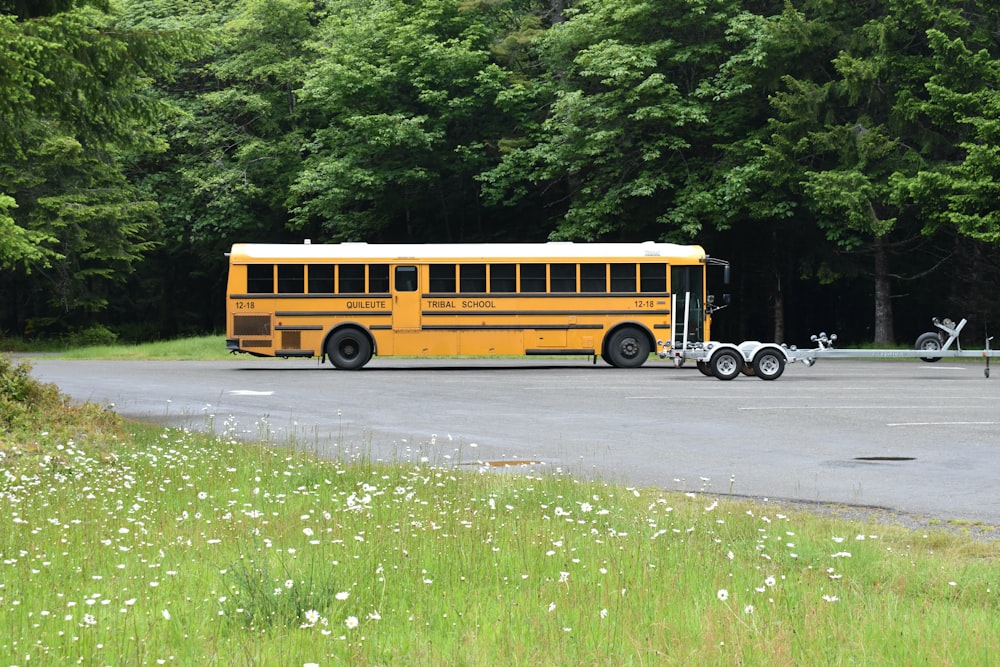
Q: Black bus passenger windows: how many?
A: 13